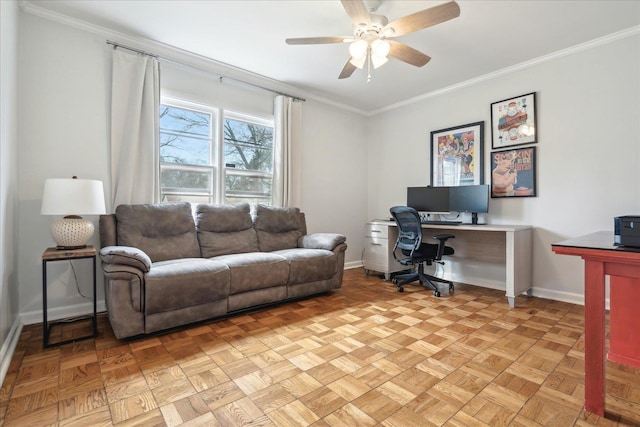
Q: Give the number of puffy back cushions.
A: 3